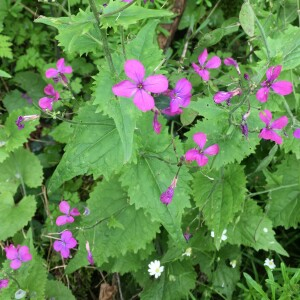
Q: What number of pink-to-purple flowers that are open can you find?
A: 11